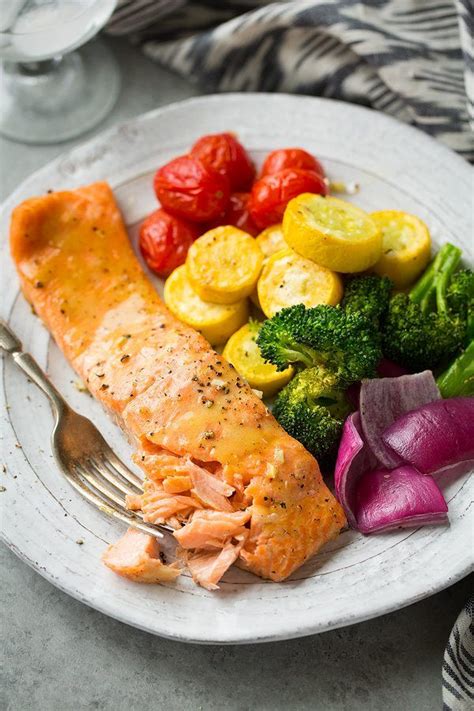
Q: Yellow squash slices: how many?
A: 7